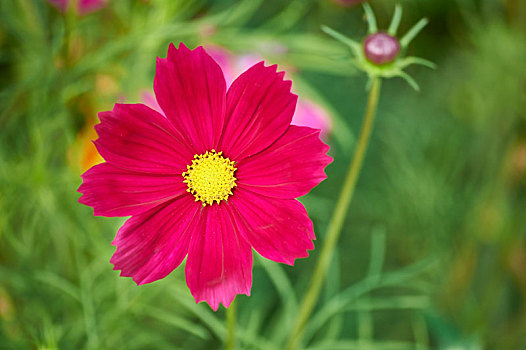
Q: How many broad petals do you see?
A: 8